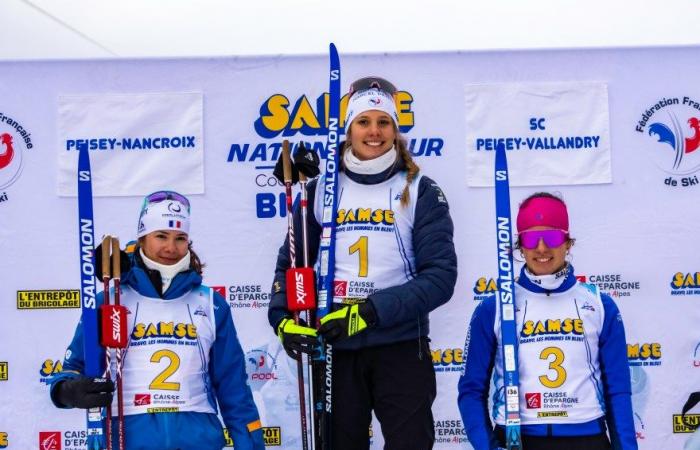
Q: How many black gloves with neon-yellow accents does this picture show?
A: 2